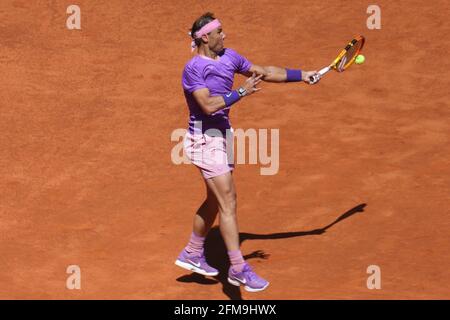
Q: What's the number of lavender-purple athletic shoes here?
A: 2